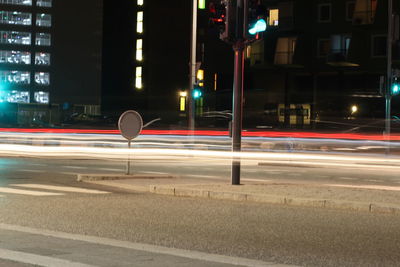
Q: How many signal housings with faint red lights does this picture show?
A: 1